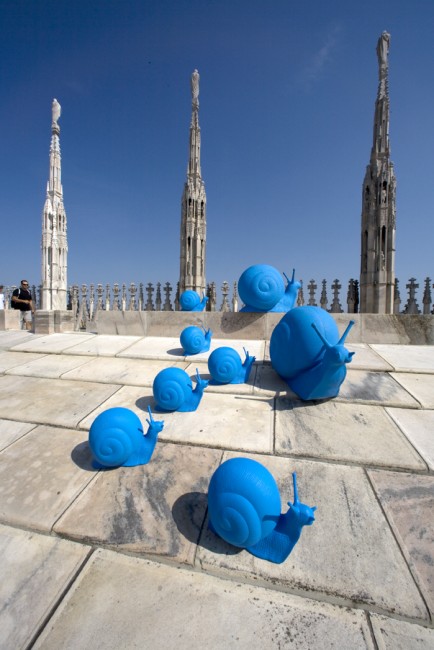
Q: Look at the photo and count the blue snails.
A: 8